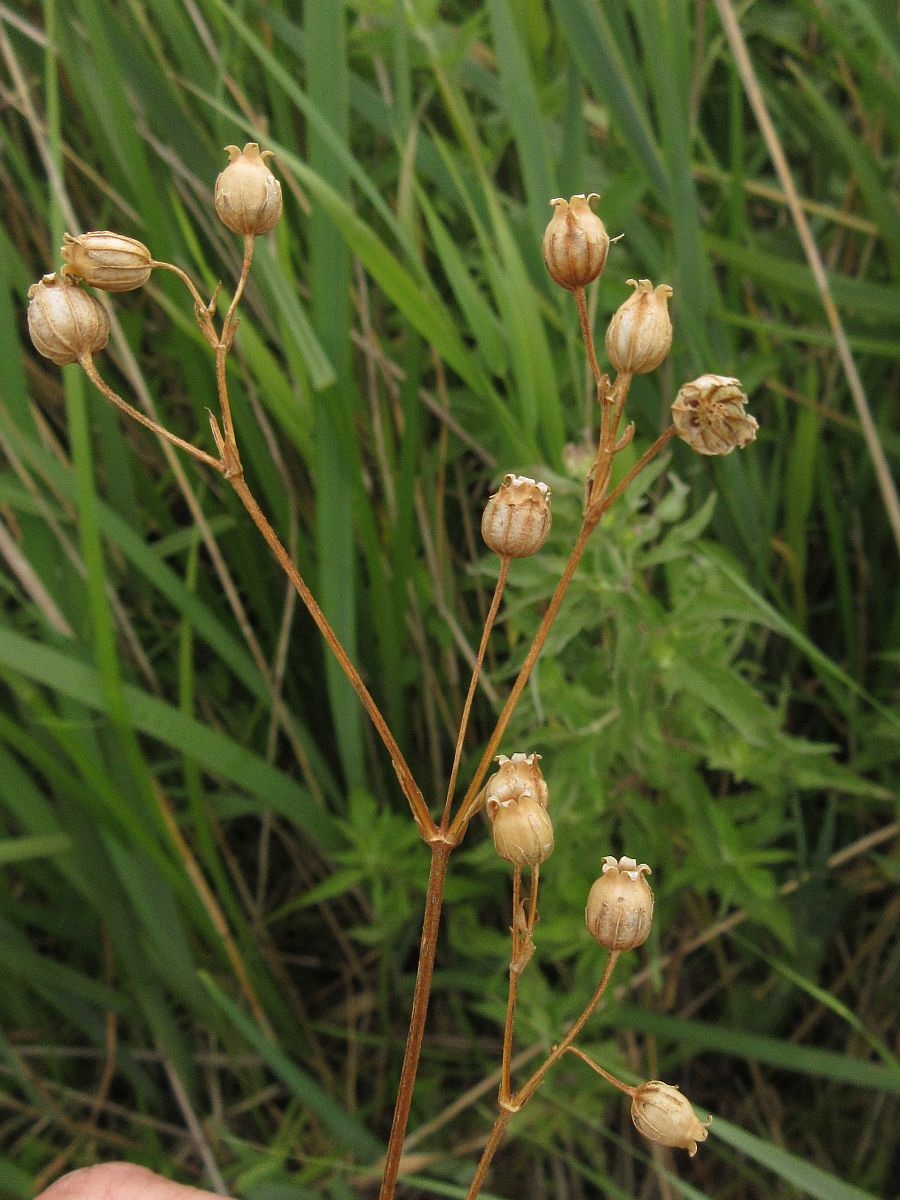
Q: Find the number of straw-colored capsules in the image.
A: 11